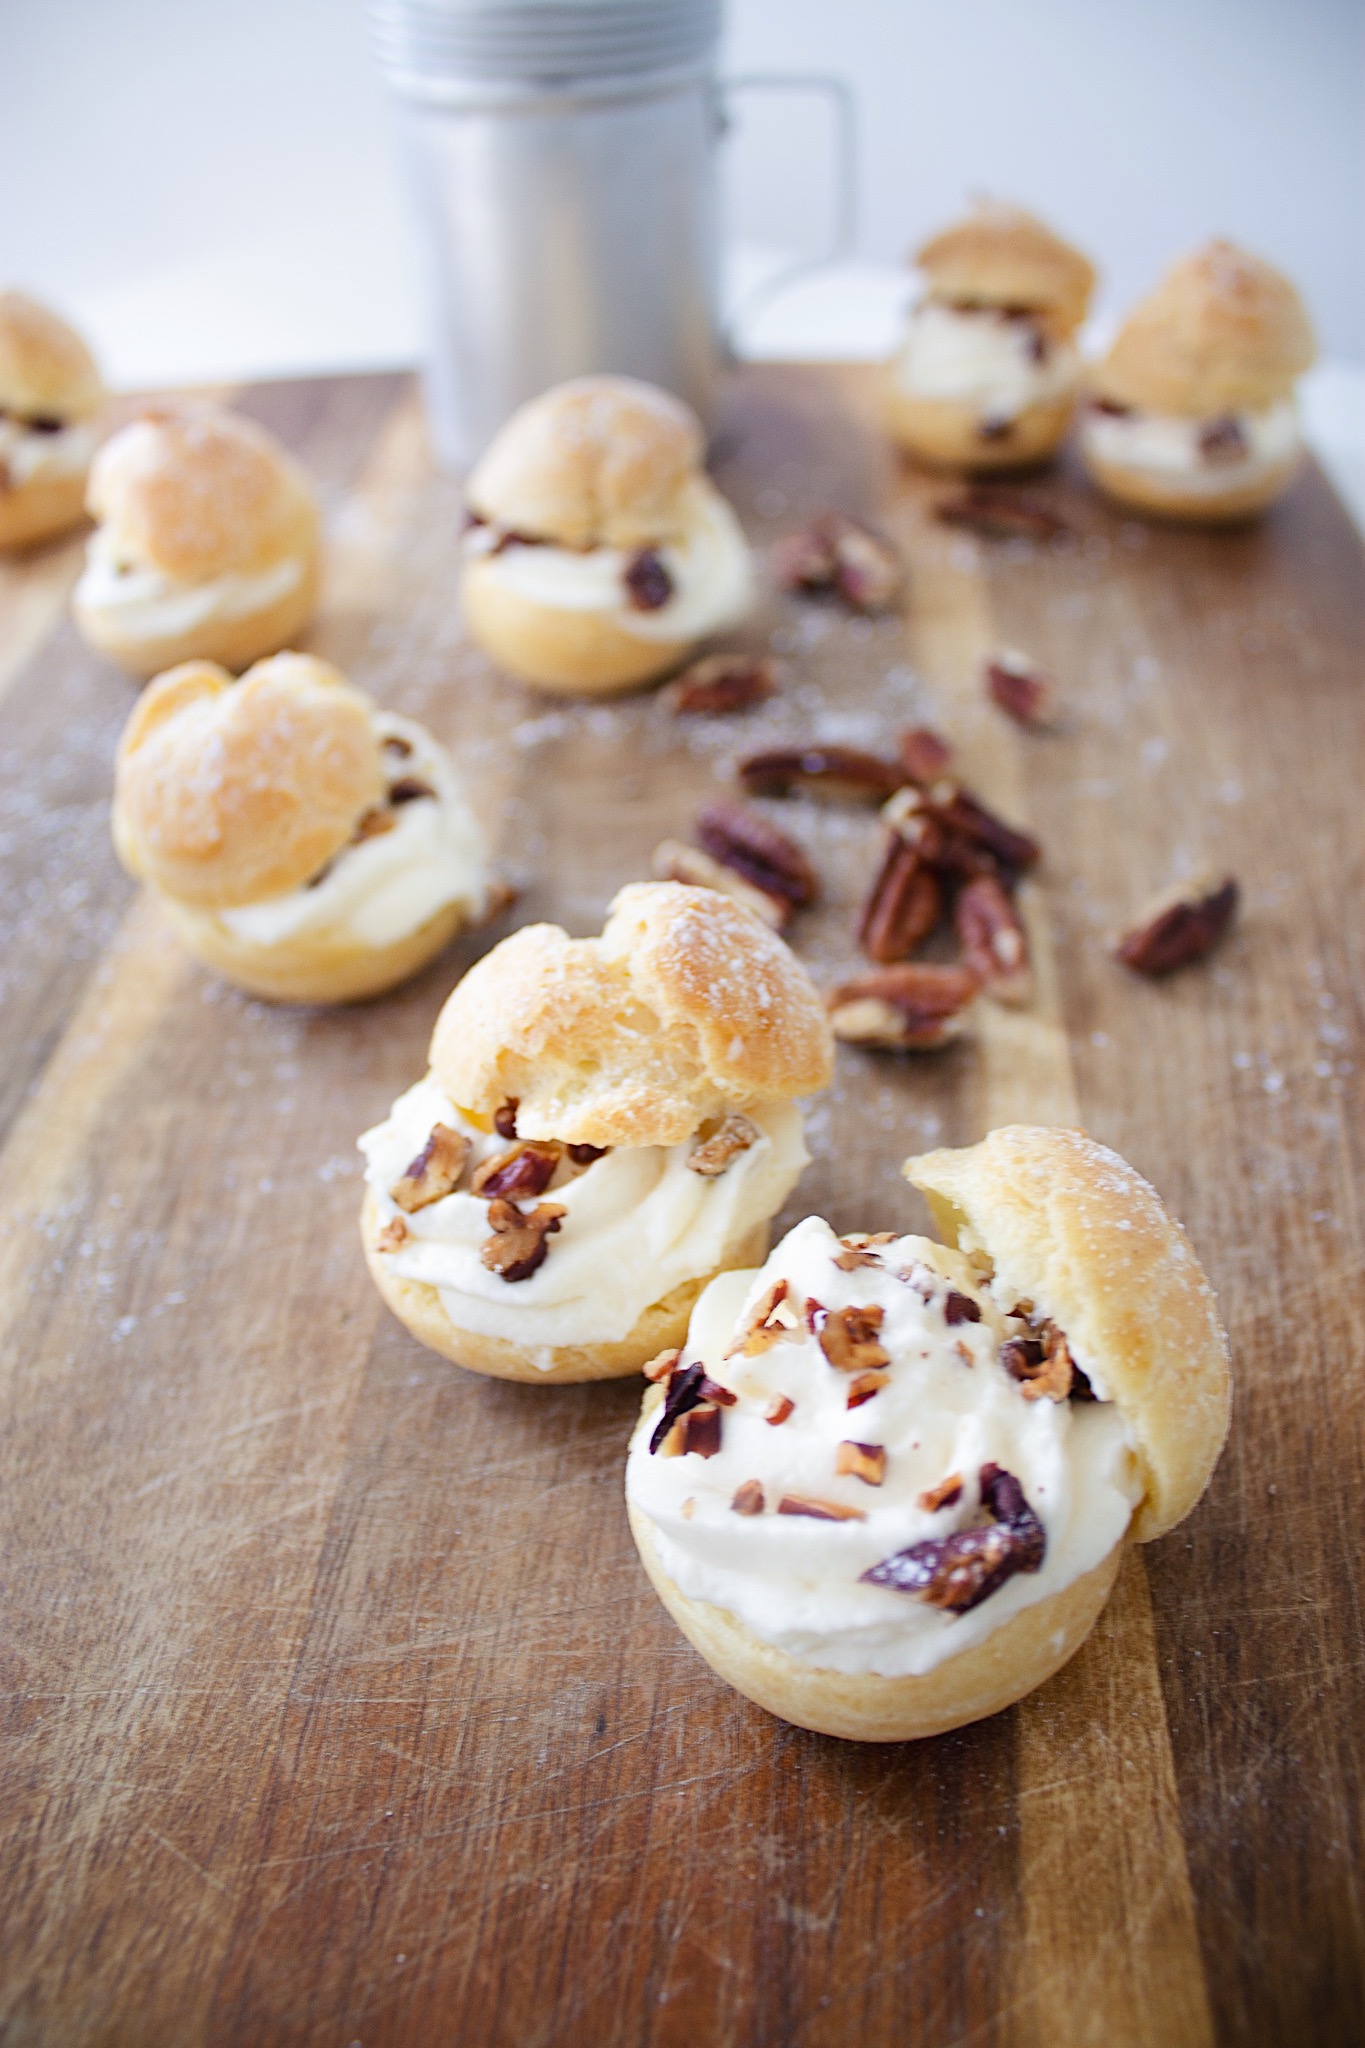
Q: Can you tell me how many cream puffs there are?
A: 8